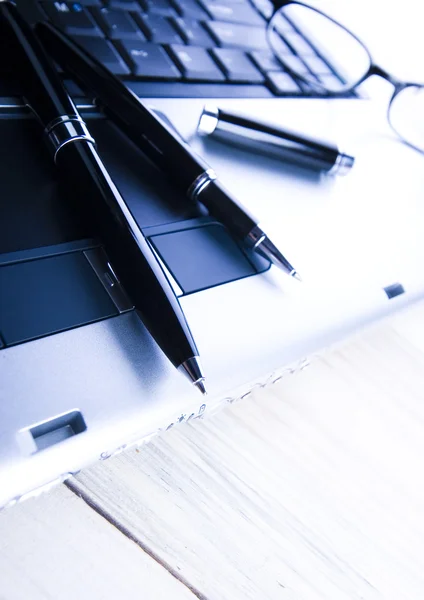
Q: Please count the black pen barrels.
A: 2